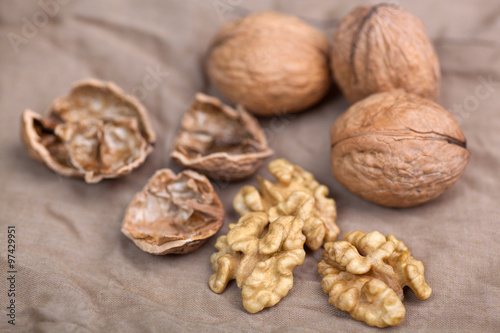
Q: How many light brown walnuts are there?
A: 3